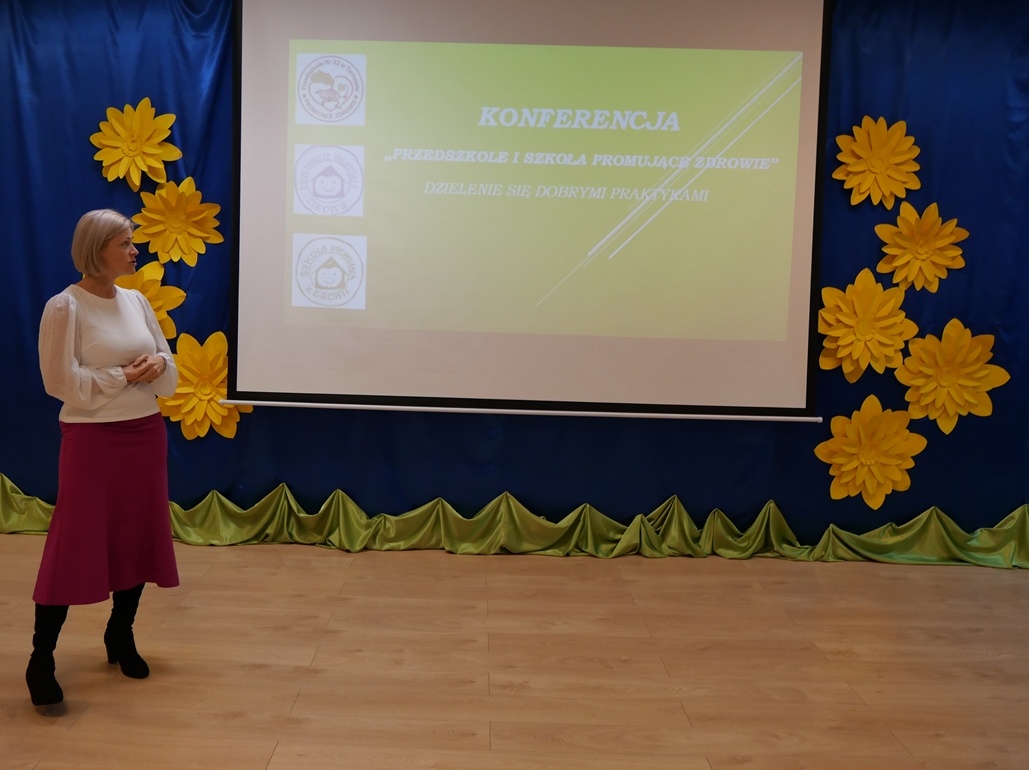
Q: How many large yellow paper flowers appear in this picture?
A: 9